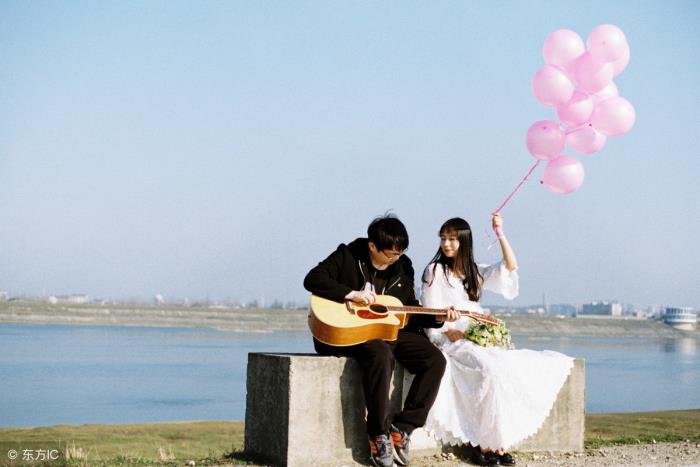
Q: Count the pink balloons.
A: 11